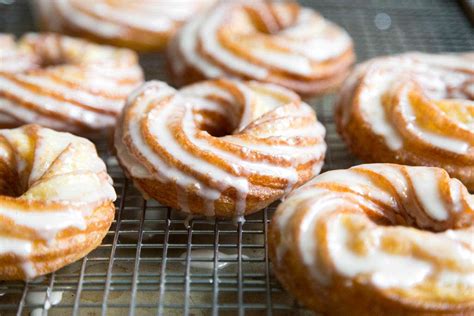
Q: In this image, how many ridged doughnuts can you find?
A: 7